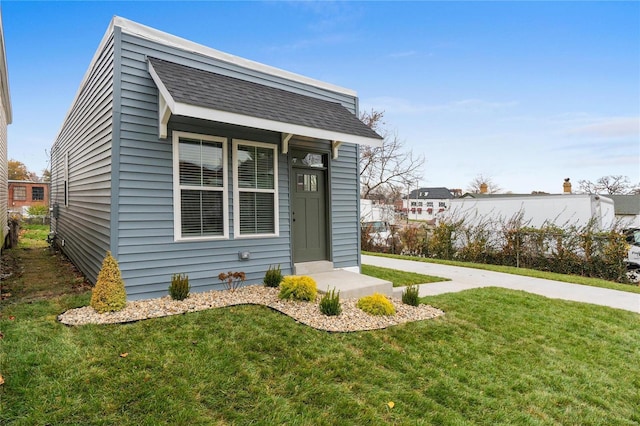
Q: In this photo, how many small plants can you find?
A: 8